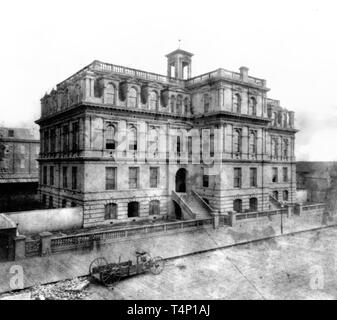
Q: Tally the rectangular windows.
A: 12